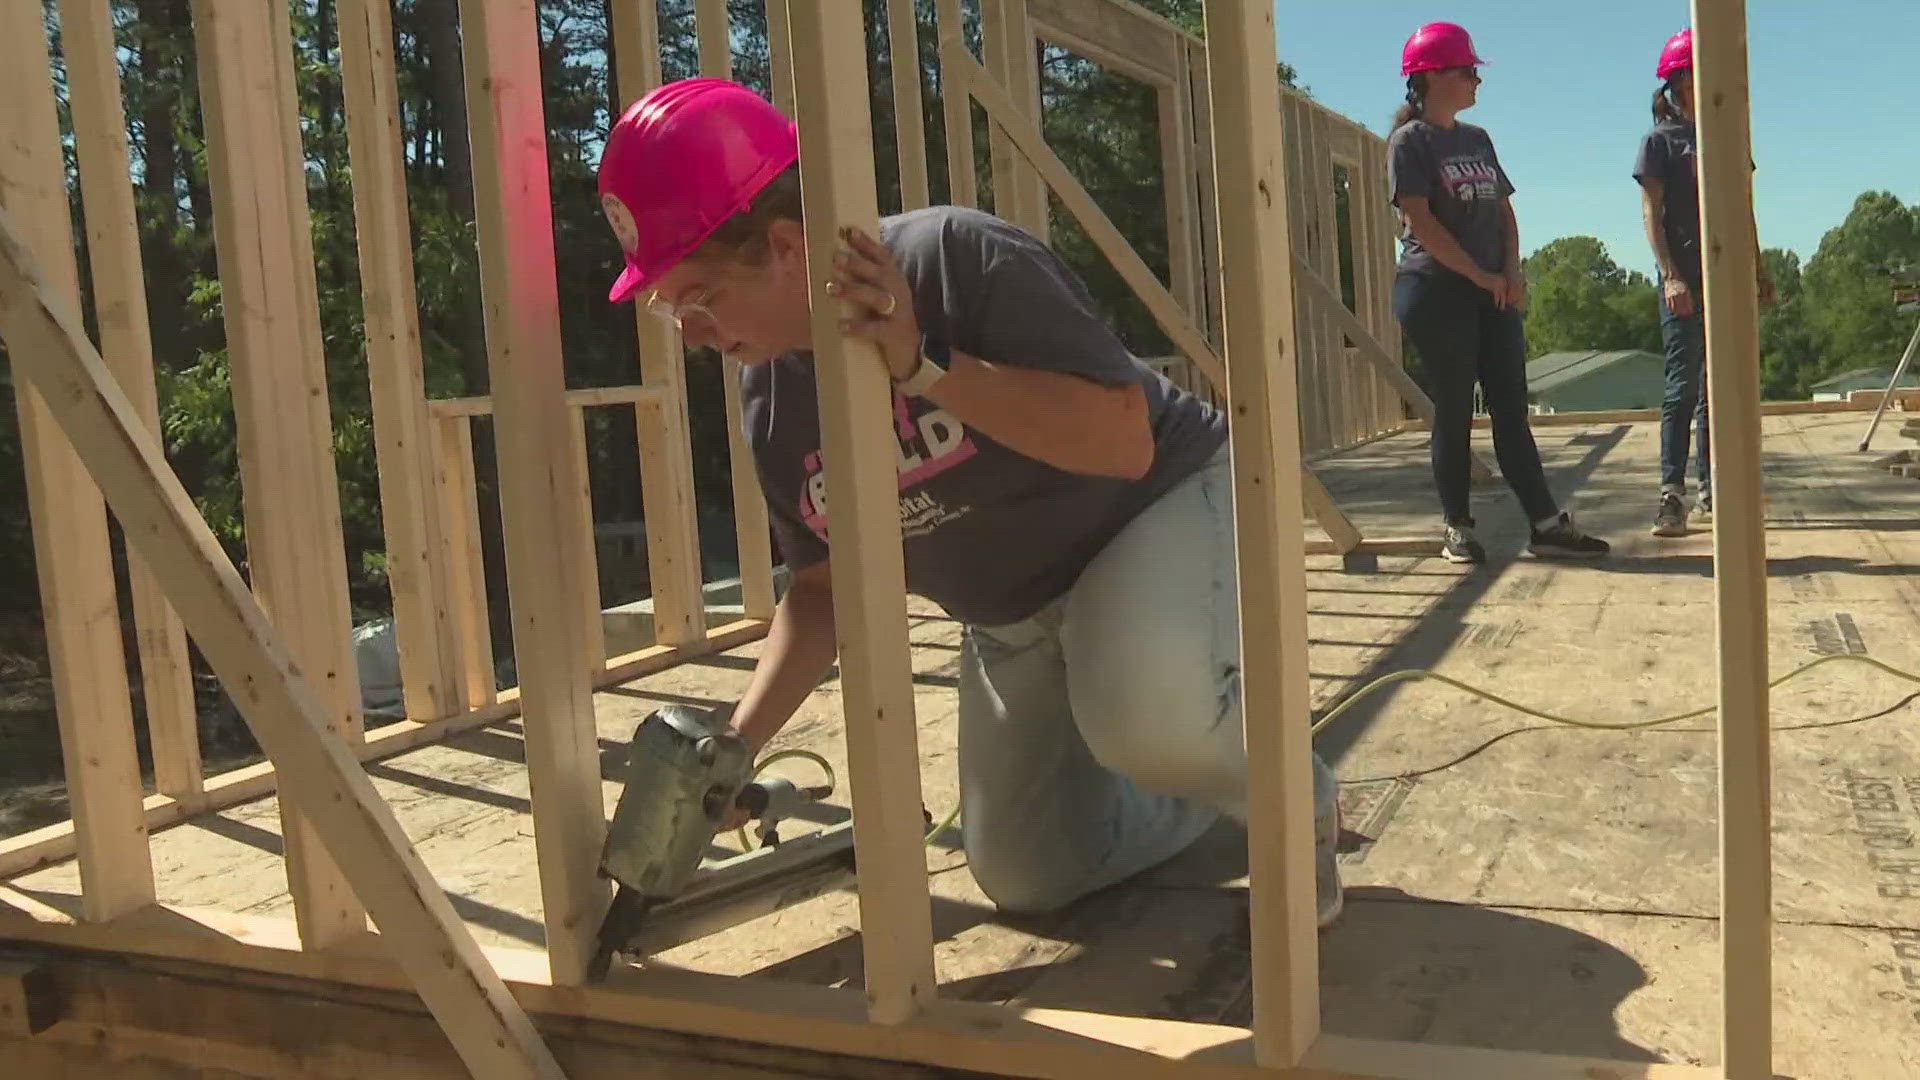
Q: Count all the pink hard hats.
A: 3